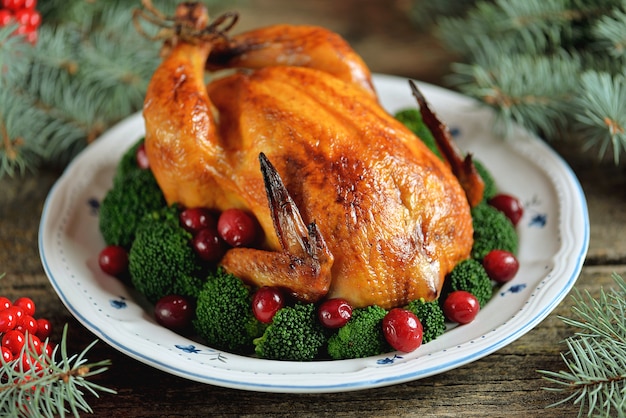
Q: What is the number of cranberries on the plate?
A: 12